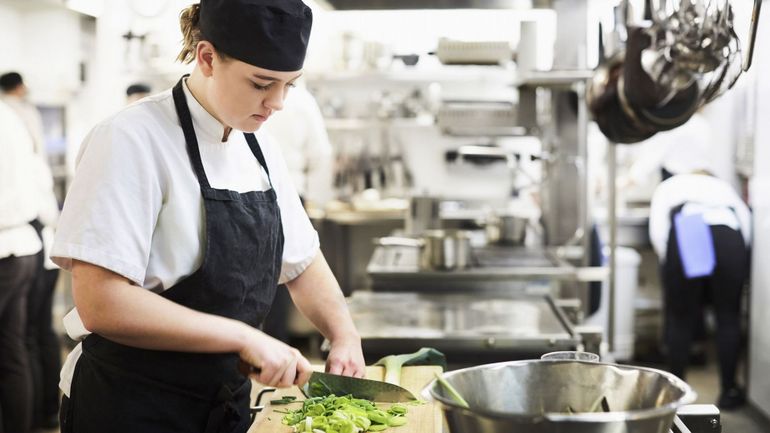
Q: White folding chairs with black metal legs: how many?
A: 0